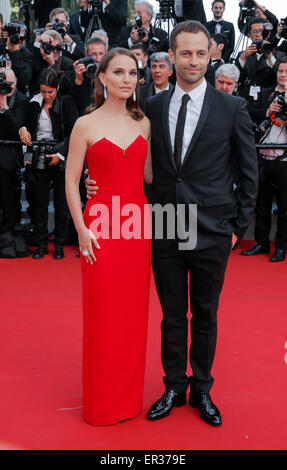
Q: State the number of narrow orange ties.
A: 0